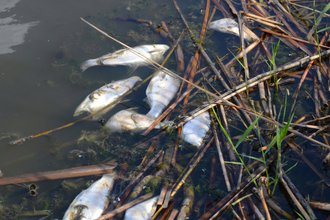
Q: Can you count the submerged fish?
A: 8